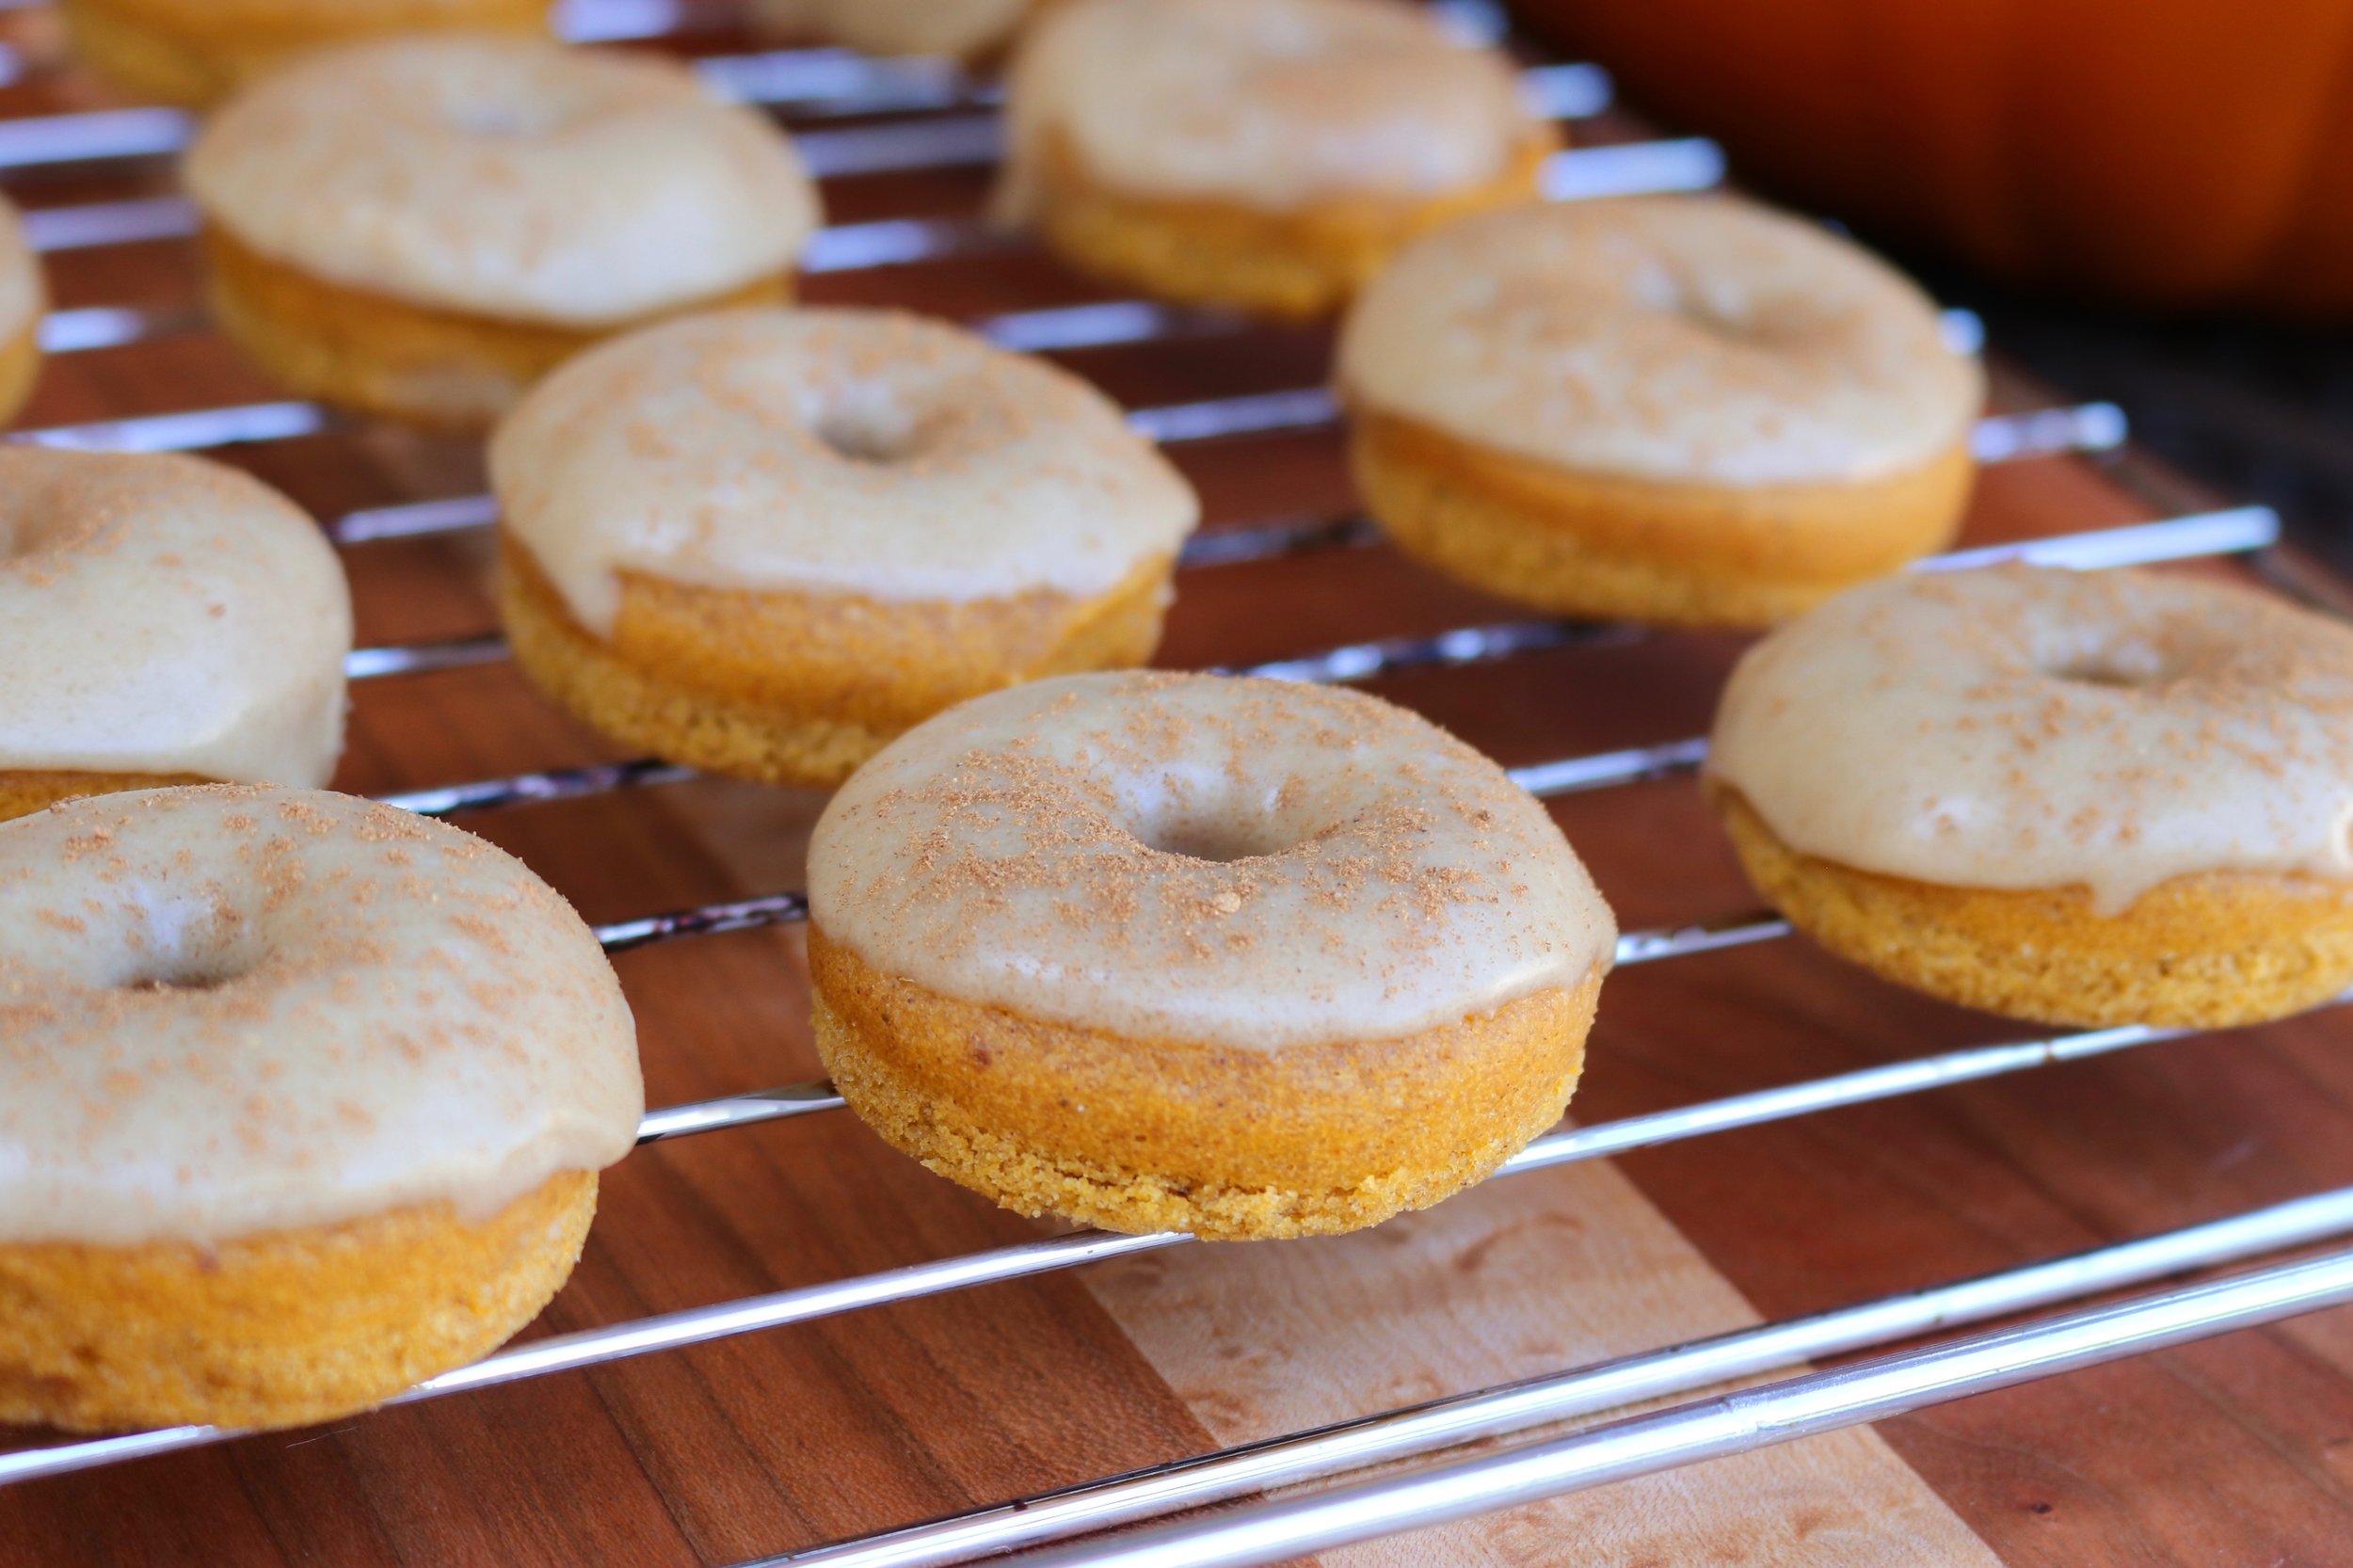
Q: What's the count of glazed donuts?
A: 11